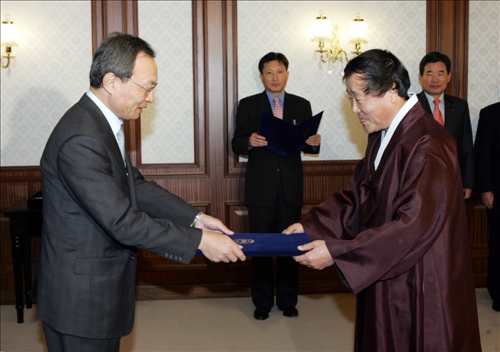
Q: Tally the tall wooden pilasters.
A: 3